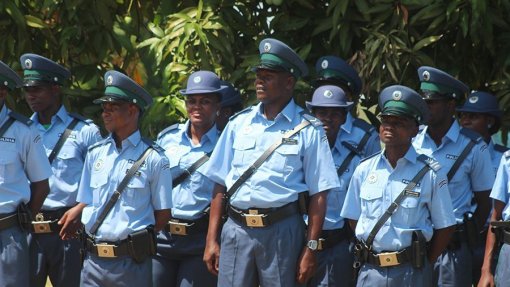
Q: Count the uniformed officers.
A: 12